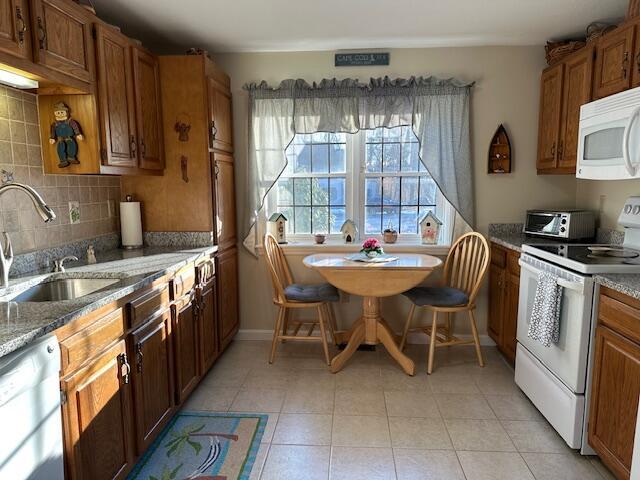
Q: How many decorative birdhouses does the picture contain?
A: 3